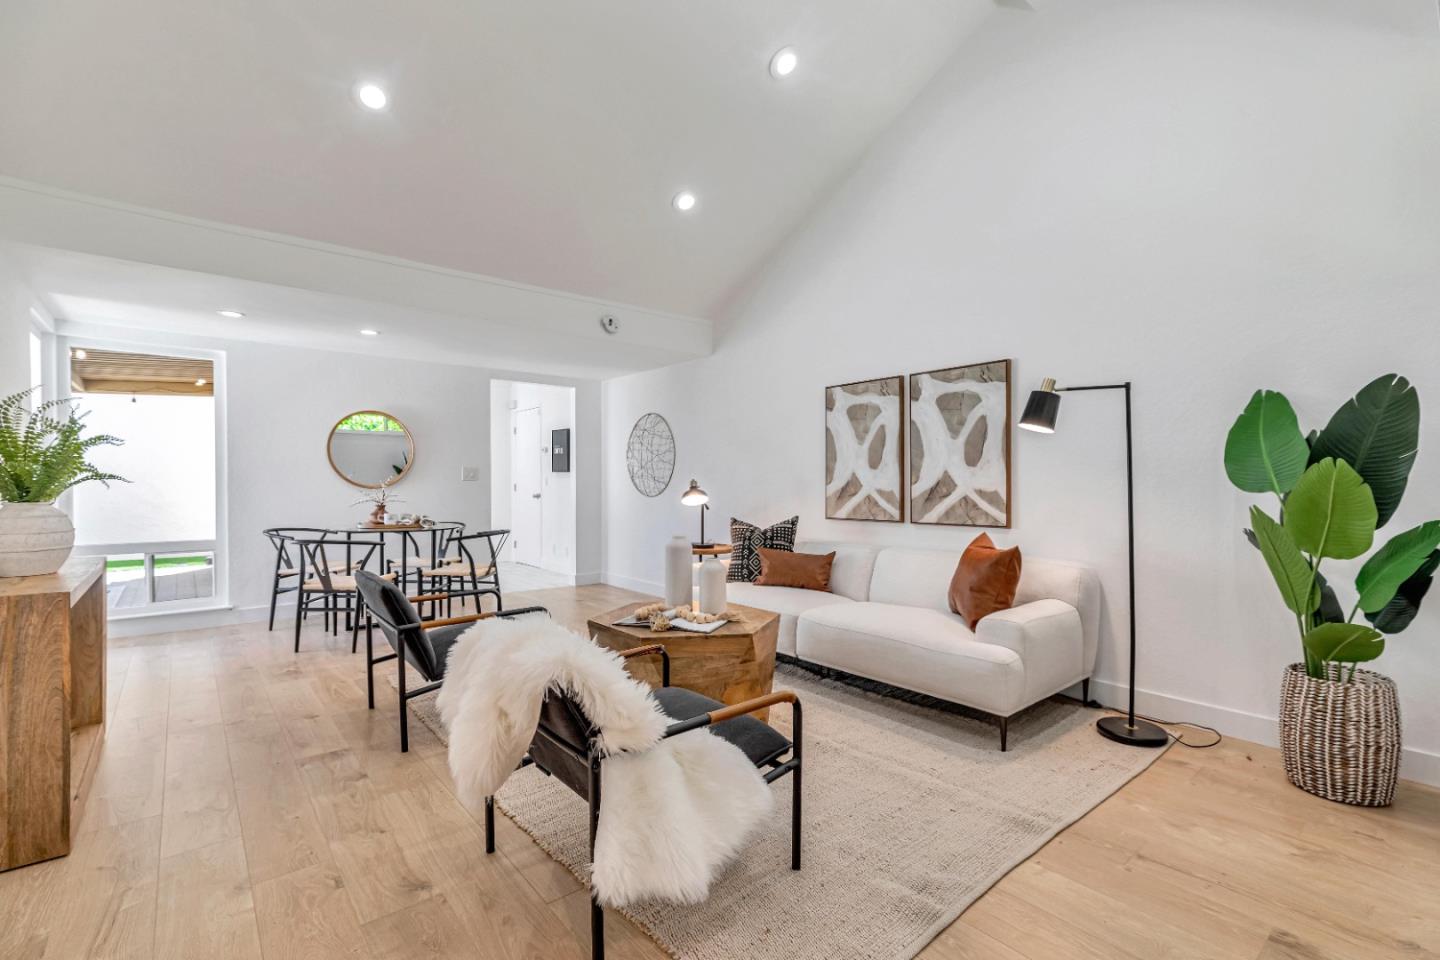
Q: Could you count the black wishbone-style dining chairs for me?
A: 4